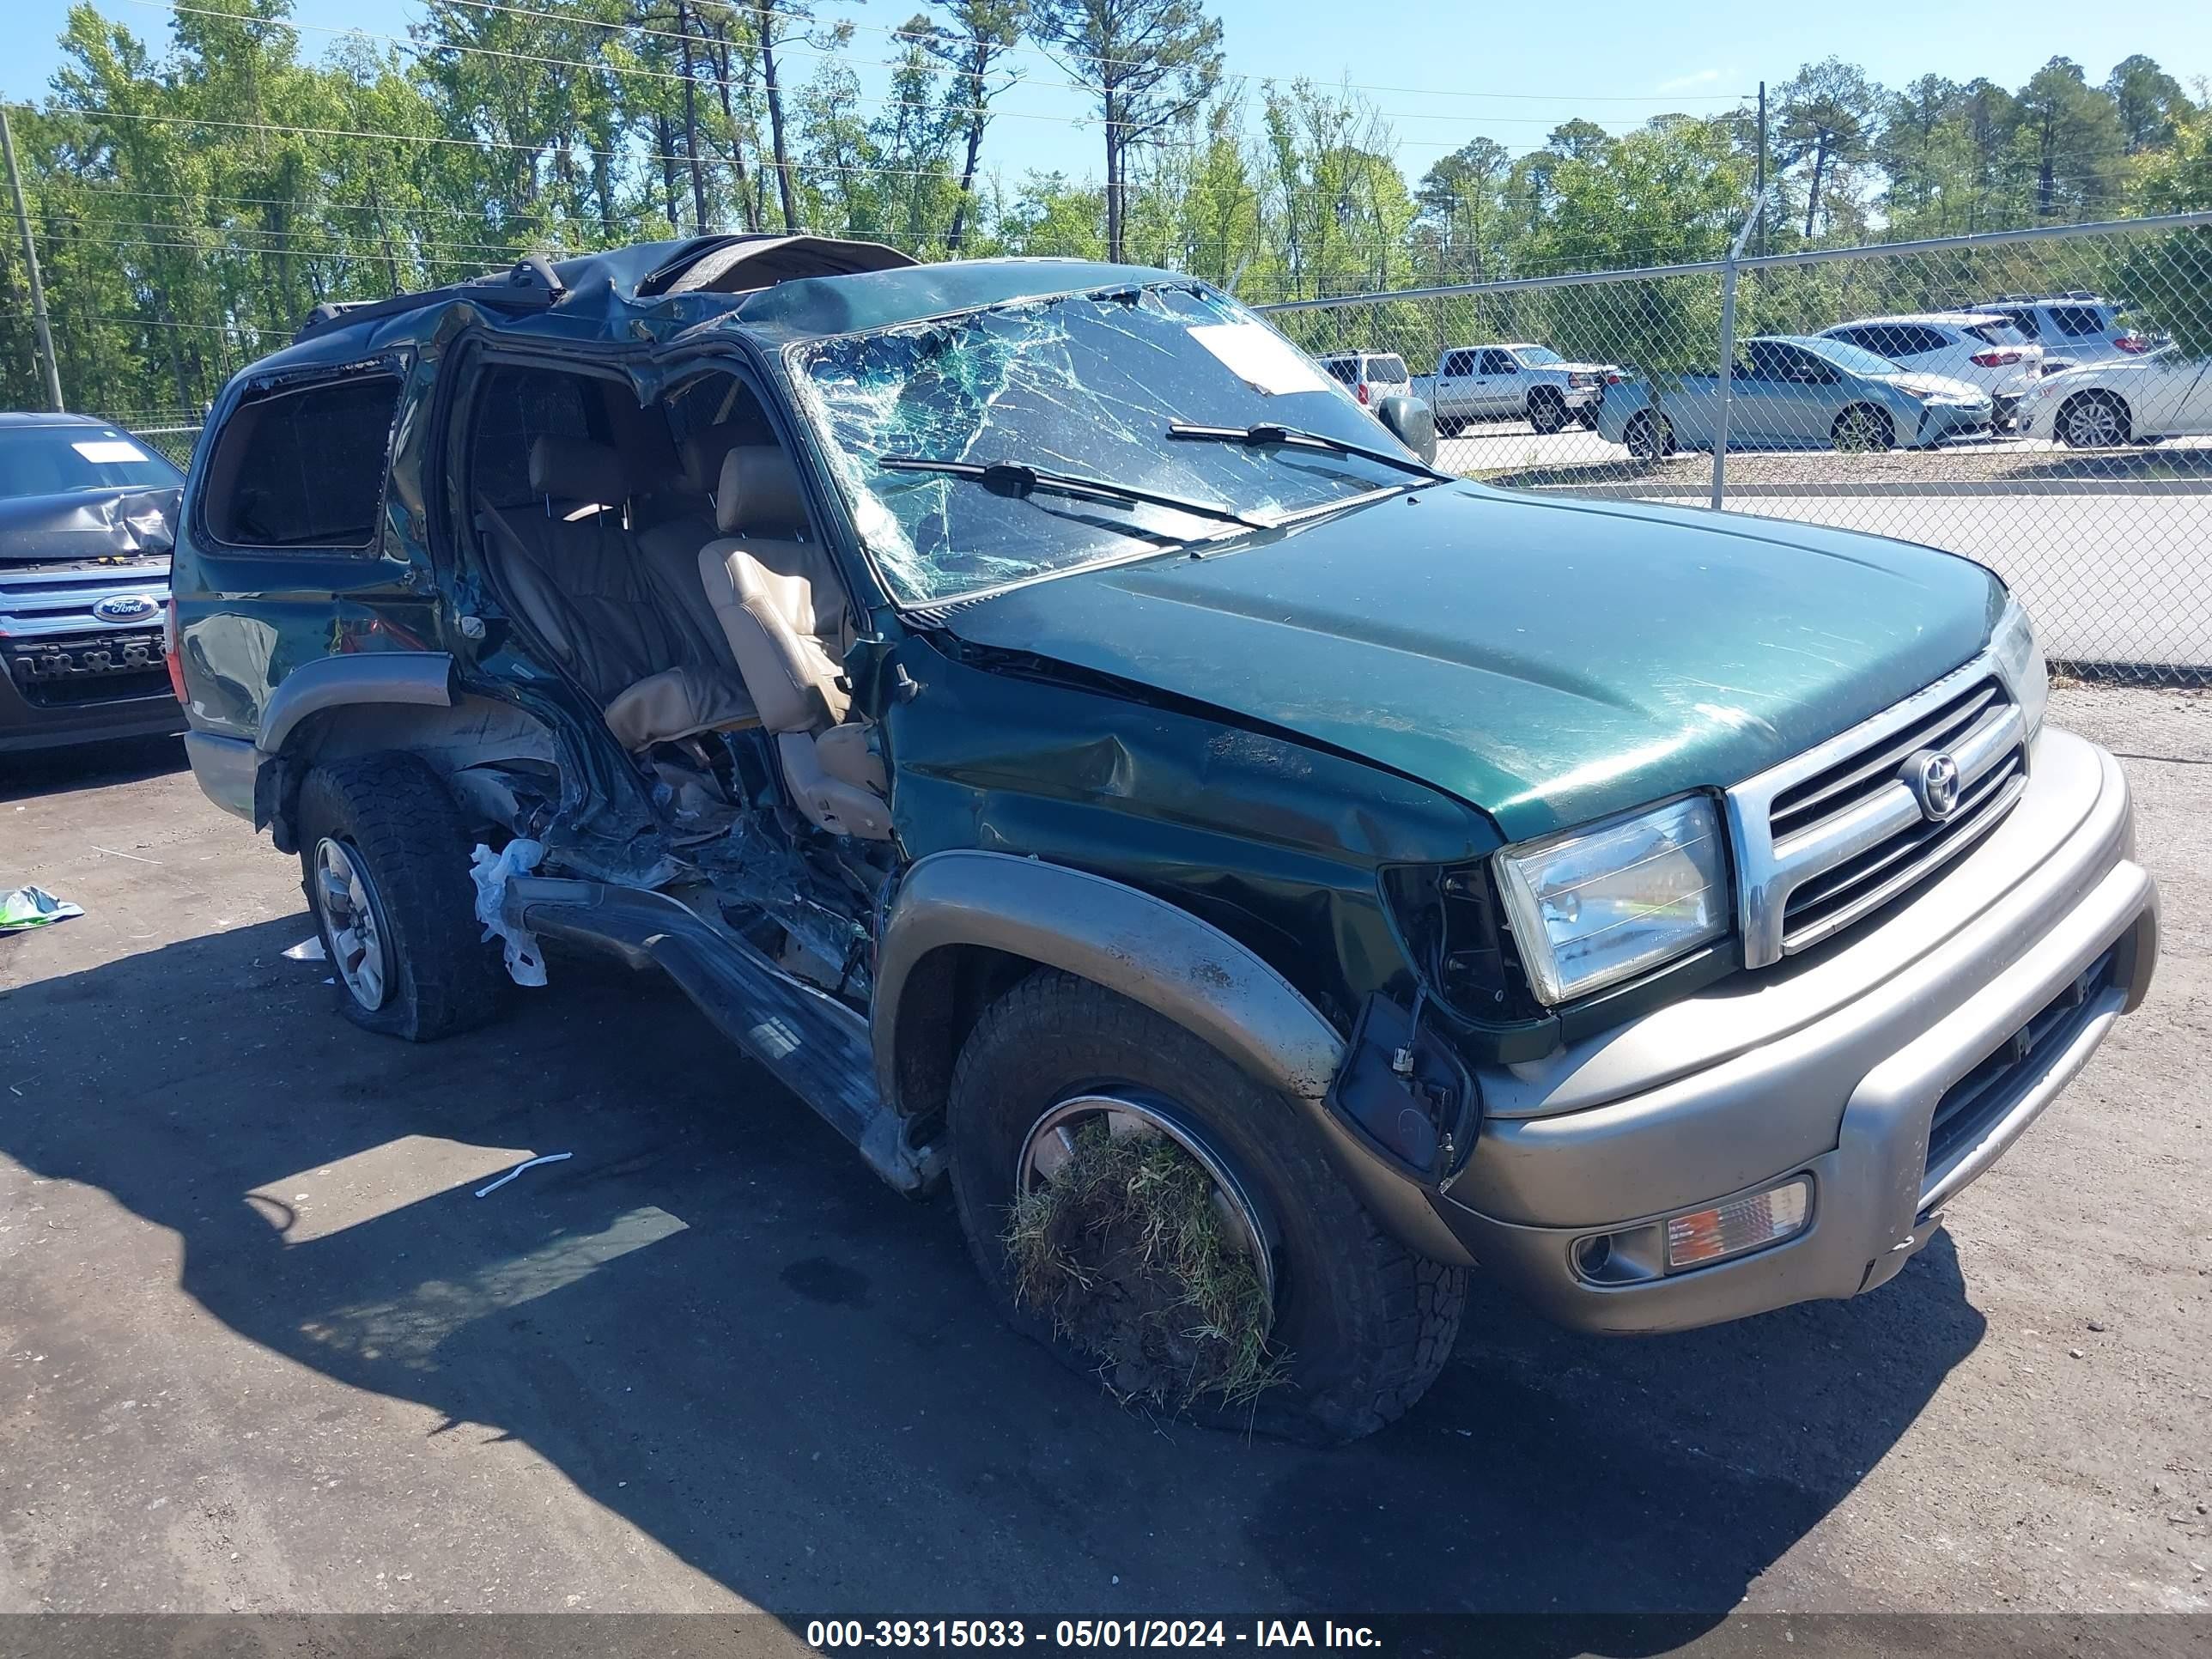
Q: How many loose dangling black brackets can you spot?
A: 1